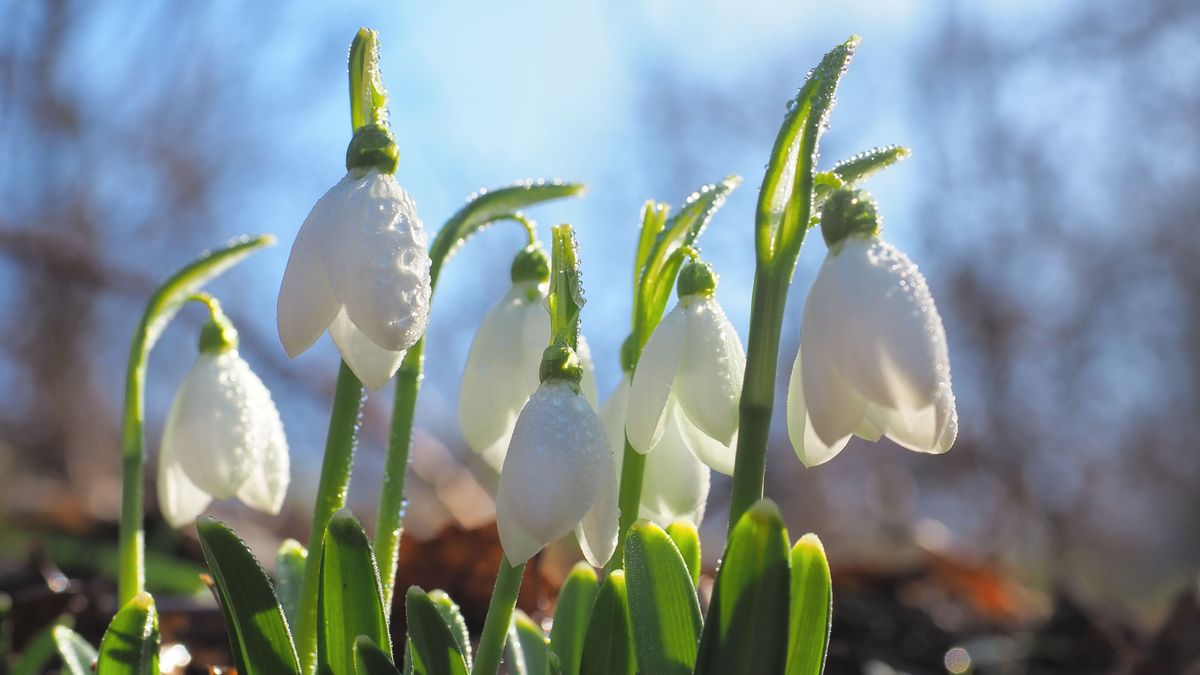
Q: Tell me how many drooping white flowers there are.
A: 7